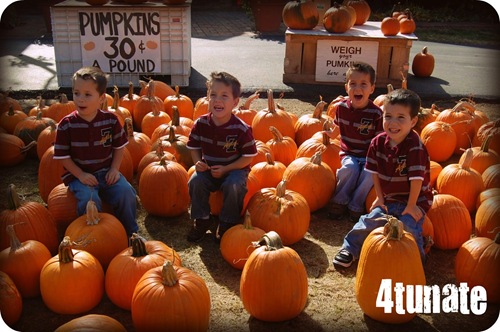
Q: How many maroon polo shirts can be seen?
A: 4